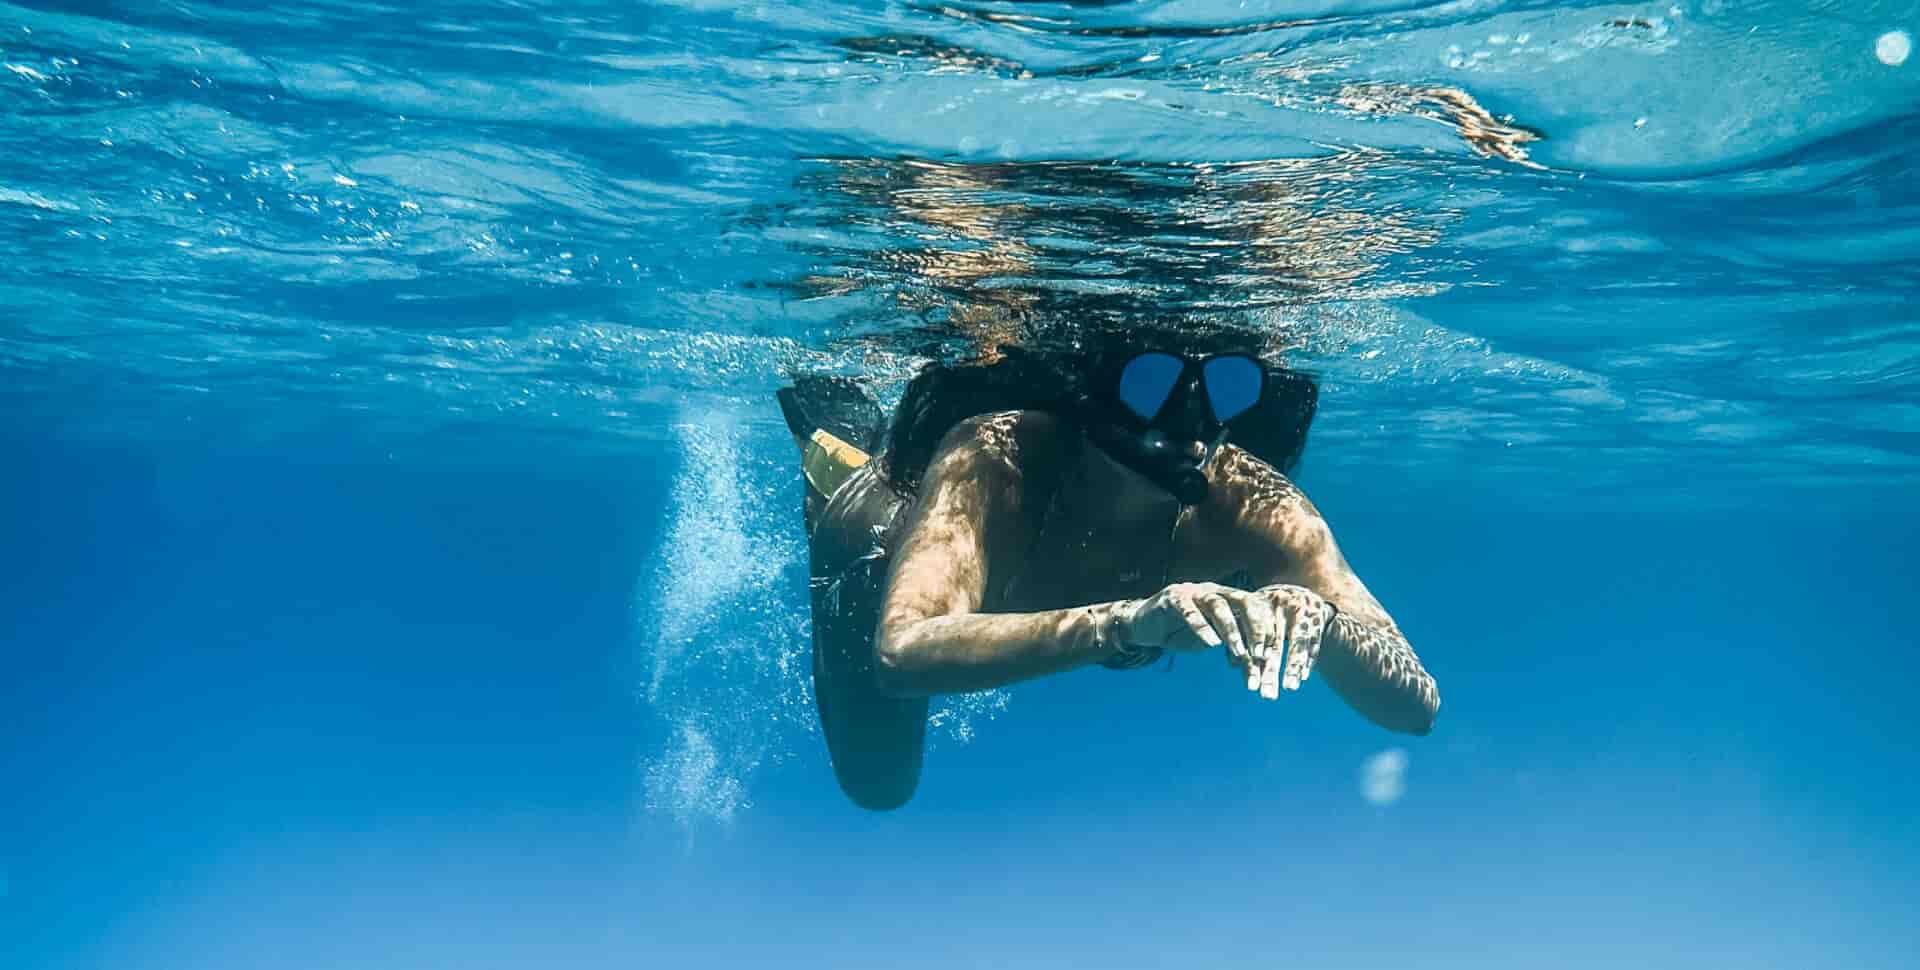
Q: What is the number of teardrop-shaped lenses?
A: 2